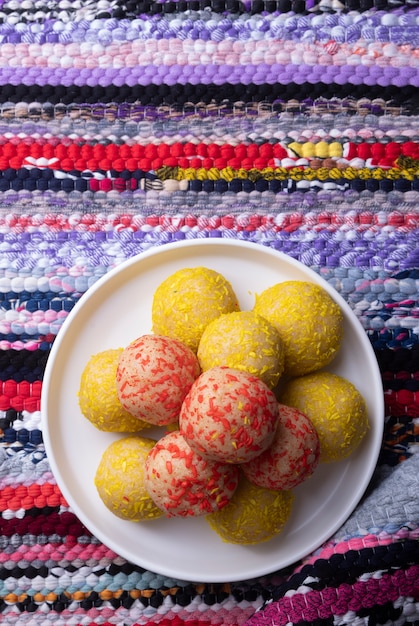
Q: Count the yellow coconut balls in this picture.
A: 7